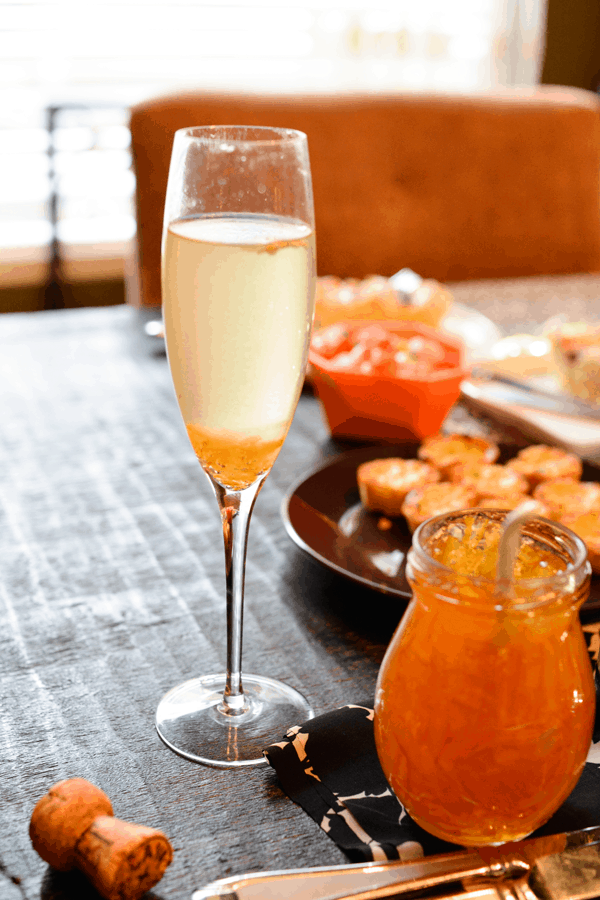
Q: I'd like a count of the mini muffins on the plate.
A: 8